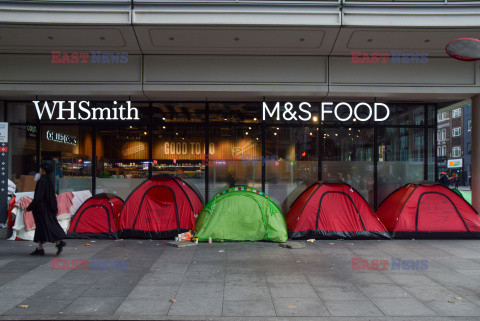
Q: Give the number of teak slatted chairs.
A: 0